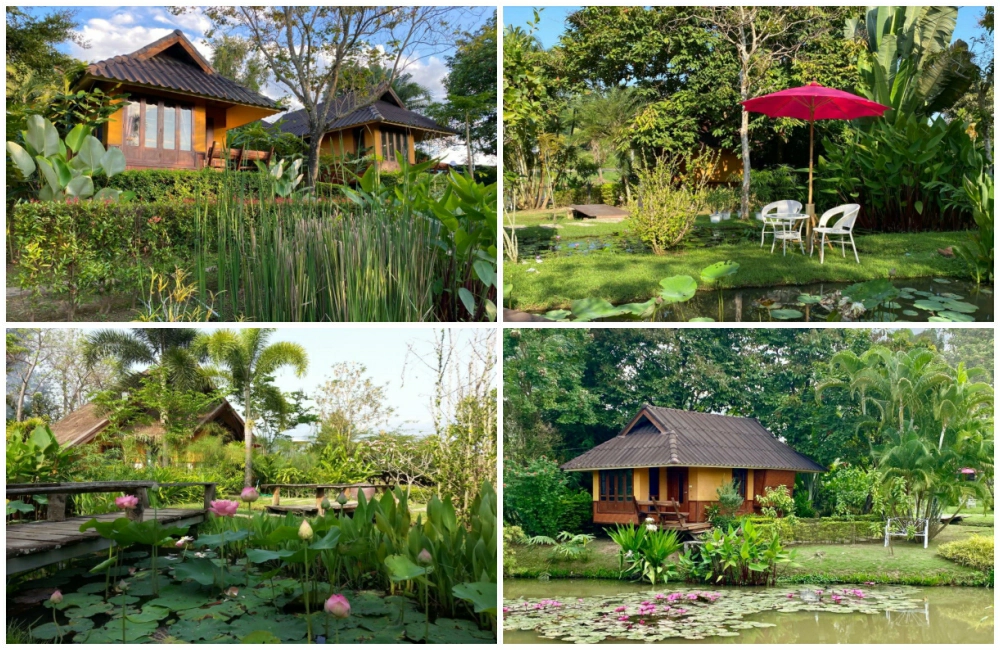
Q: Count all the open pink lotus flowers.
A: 2